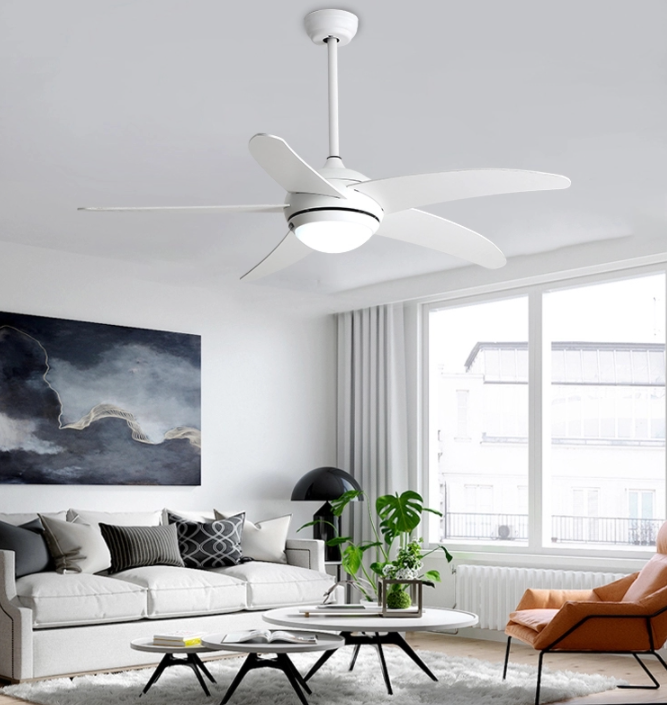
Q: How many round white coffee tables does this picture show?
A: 3